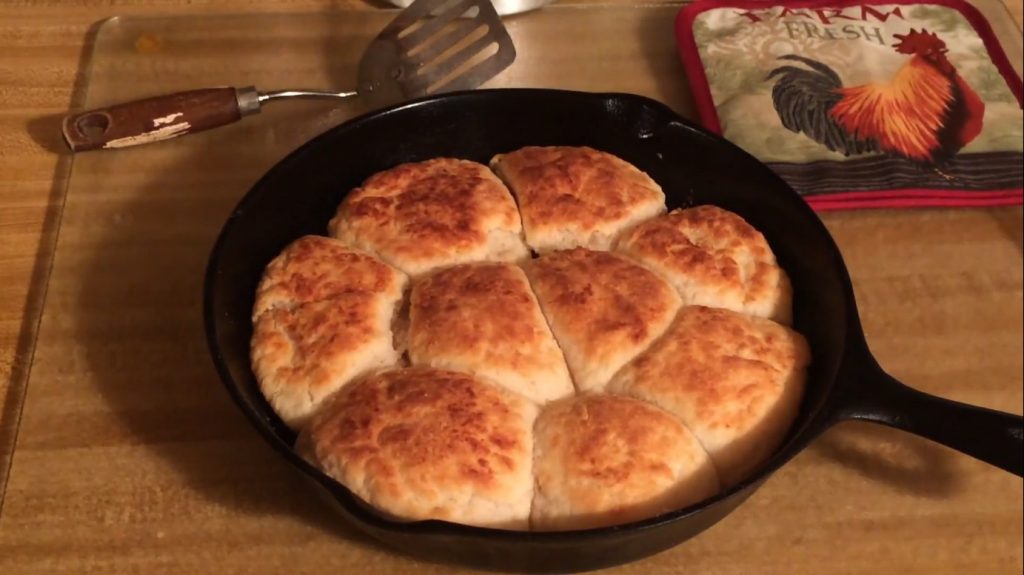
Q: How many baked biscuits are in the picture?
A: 9